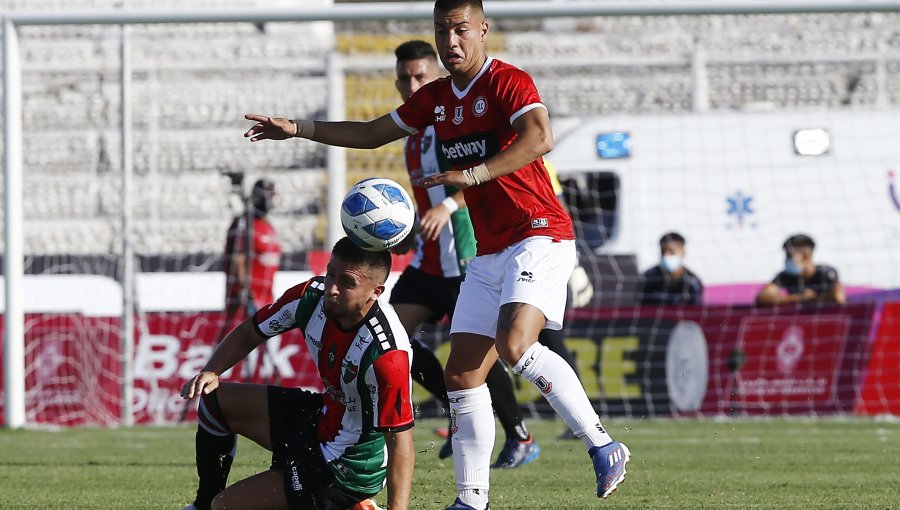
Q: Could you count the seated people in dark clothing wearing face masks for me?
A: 2